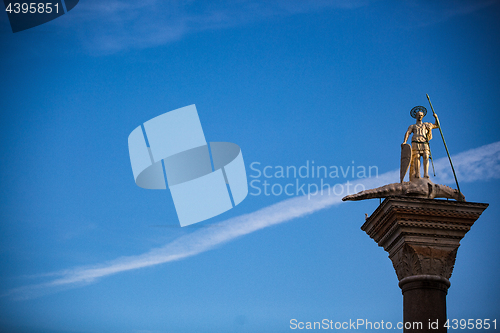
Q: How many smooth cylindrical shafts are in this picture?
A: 1